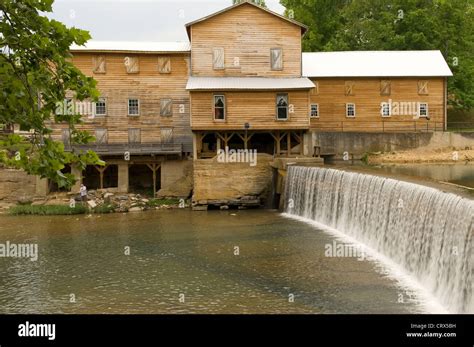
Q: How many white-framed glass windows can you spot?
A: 8